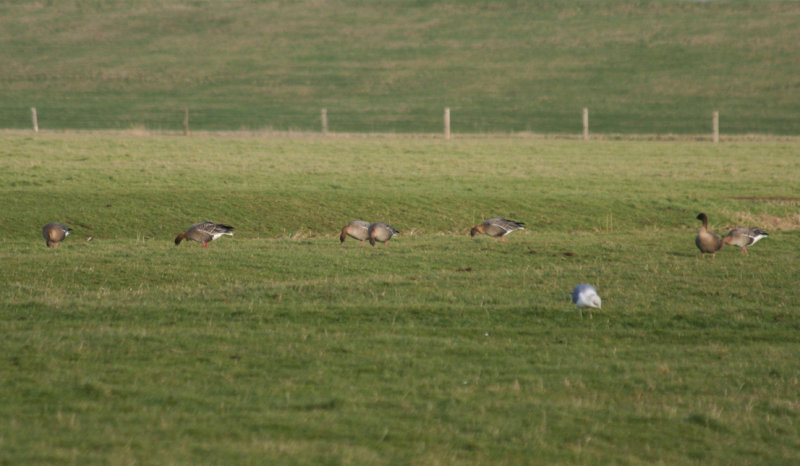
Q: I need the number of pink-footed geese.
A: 7